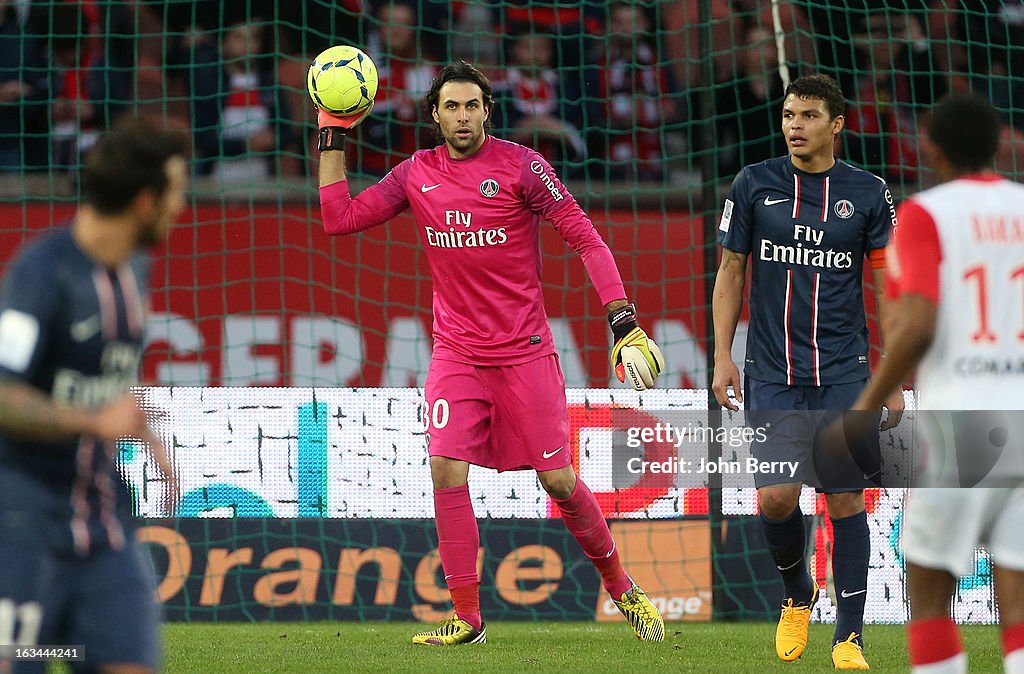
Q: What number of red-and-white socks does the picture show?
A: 2